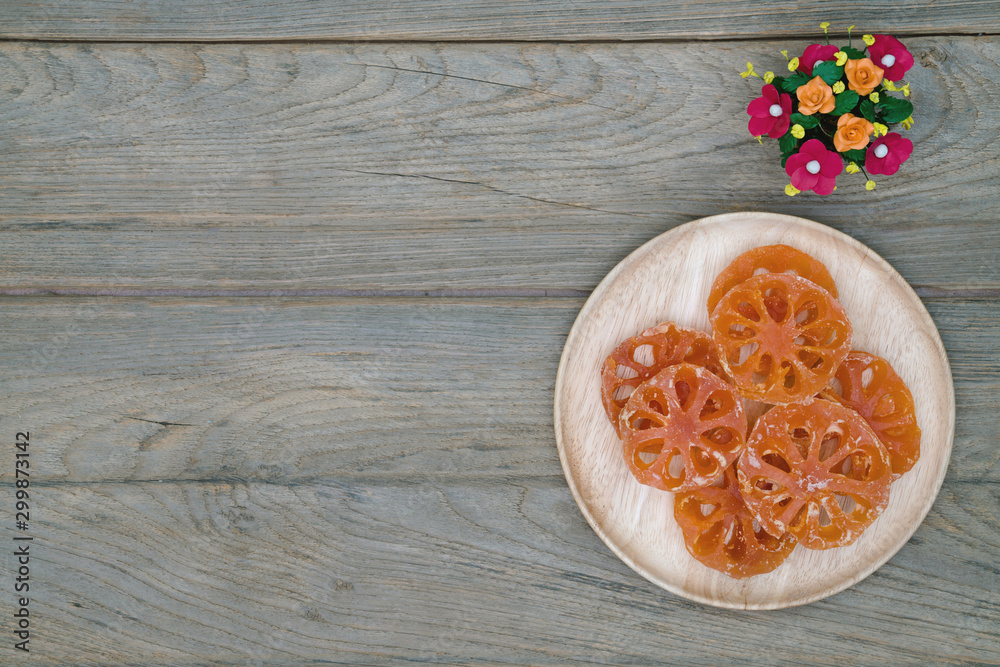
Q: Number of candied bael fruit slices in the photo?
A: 7